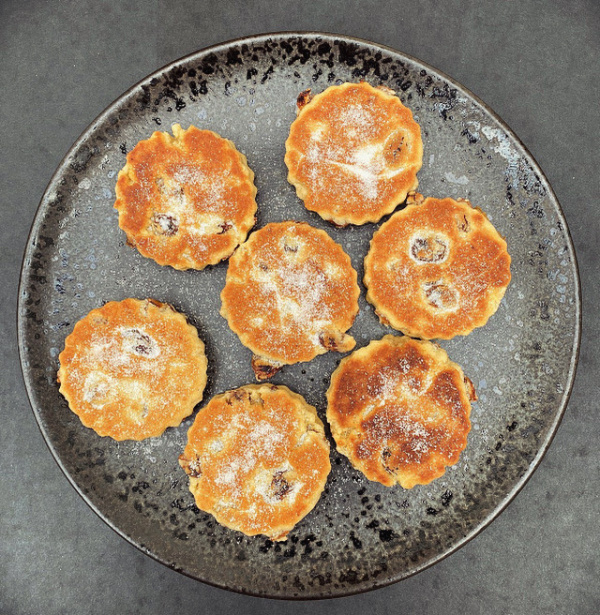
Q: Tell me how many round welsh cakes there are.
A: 7